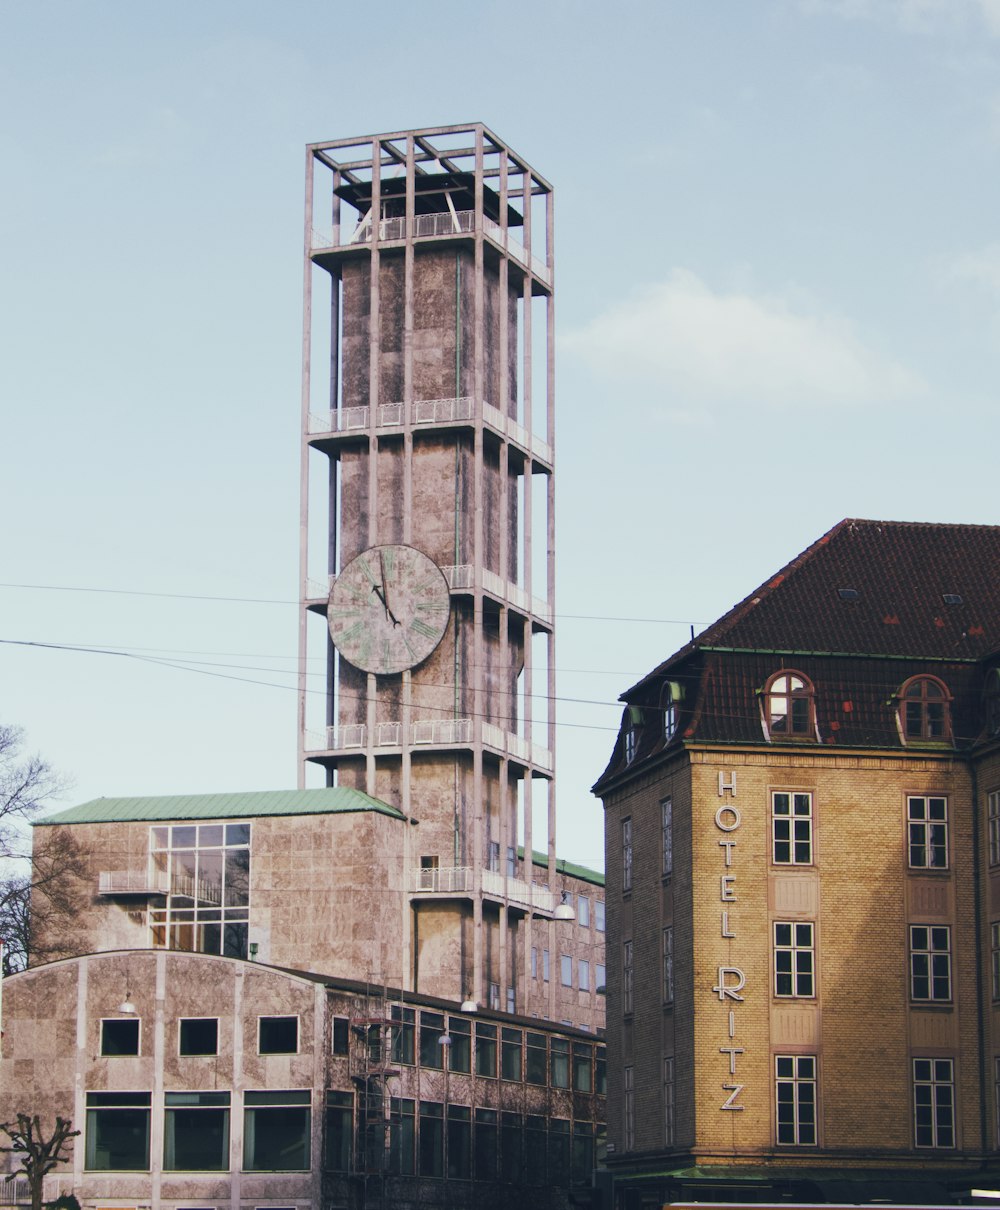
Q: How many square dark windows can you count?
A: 3